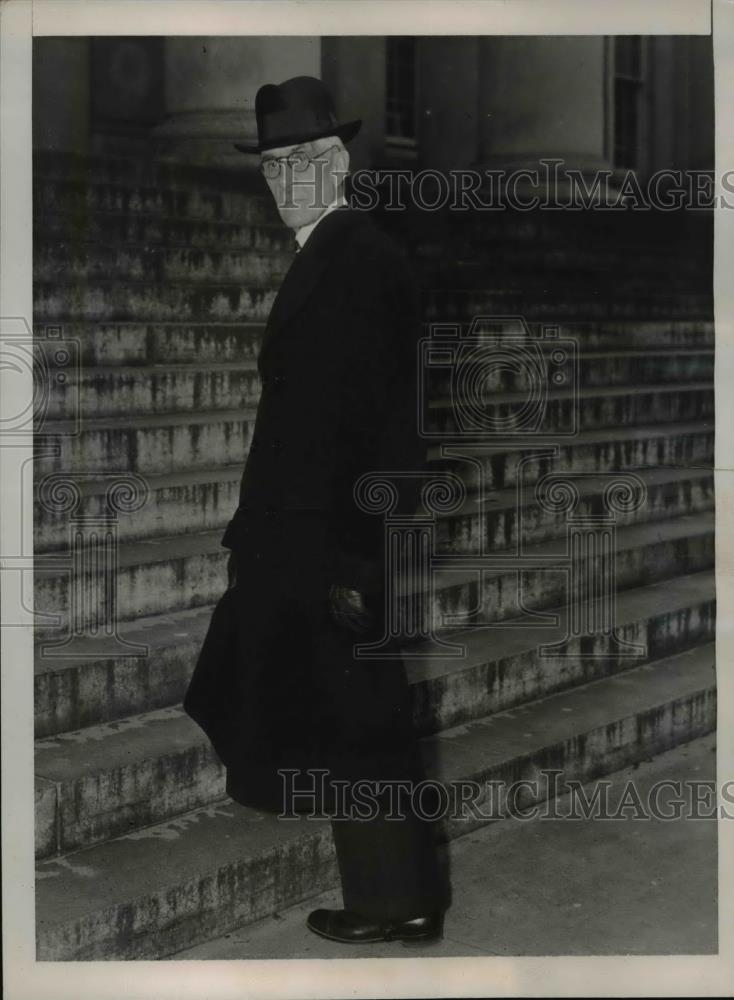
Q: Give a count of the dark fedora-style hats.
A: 1